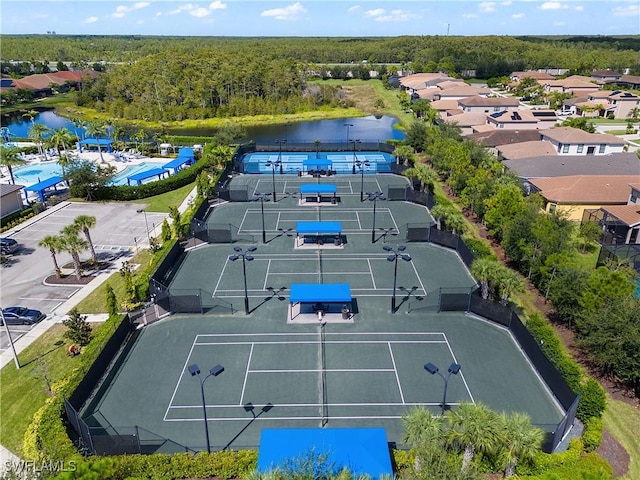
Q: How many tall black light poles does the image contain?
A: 12